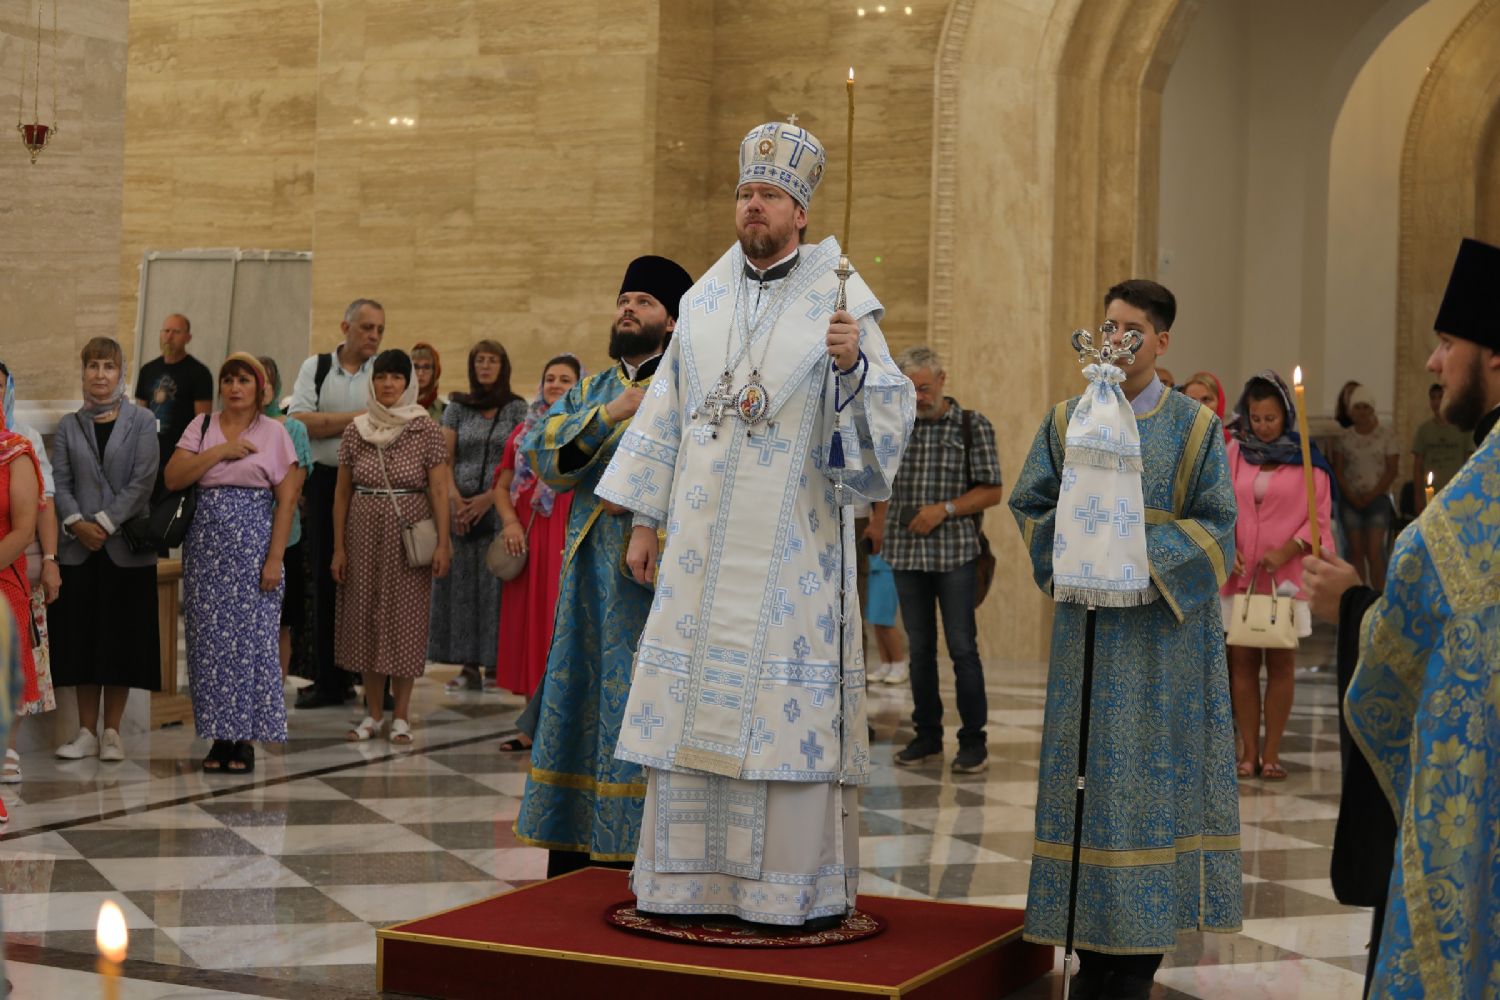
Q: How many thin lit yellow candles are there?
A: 4